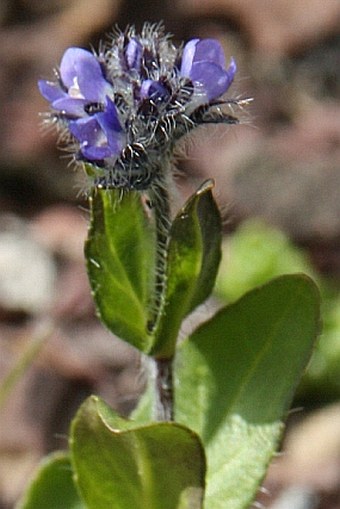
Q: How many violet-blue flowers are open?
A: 3